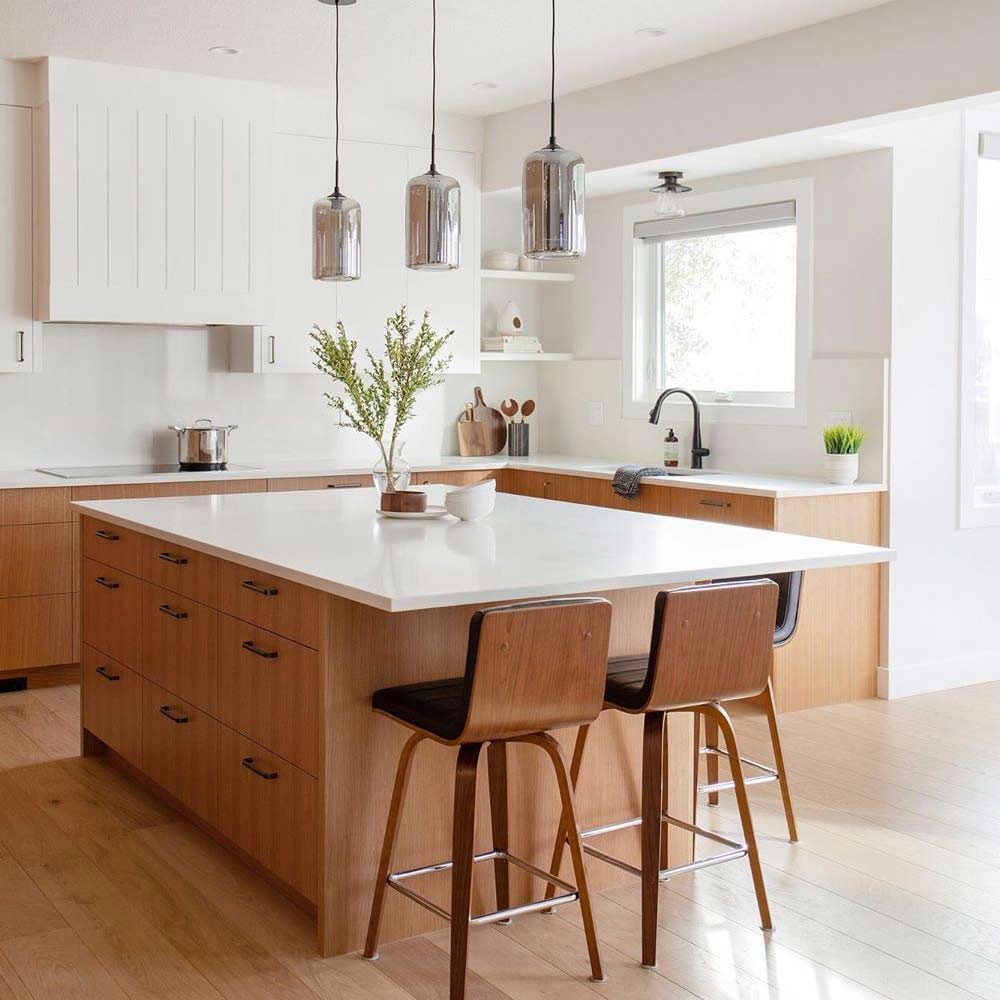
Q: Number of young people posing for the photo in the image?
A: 0